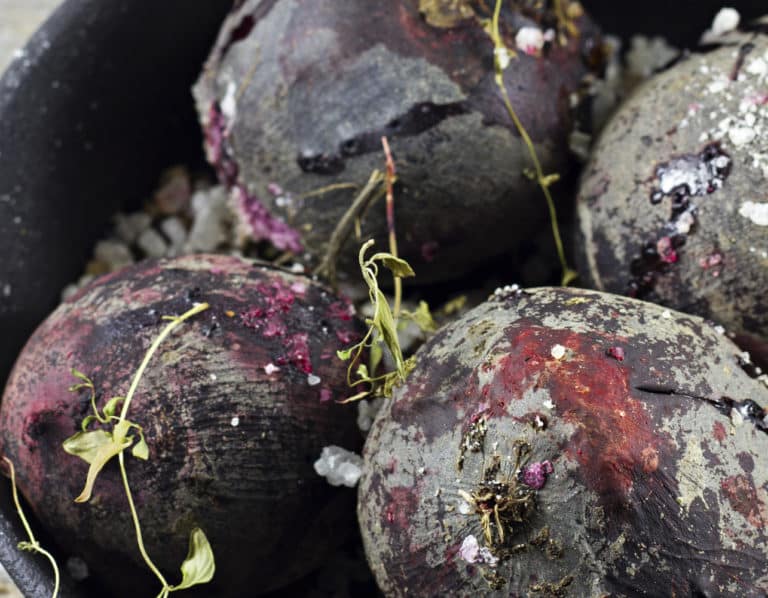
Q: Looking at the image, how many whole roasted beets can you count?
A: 4